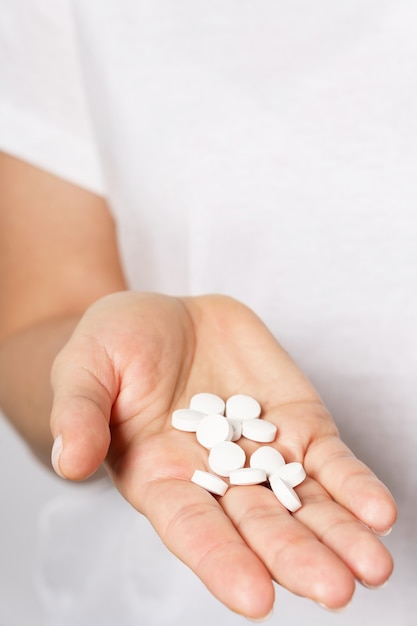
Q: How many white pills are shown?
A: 12